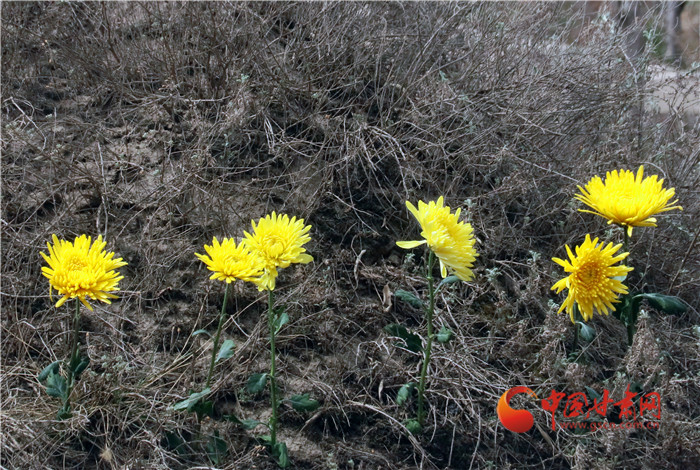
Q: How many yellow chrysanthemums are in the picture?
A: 6